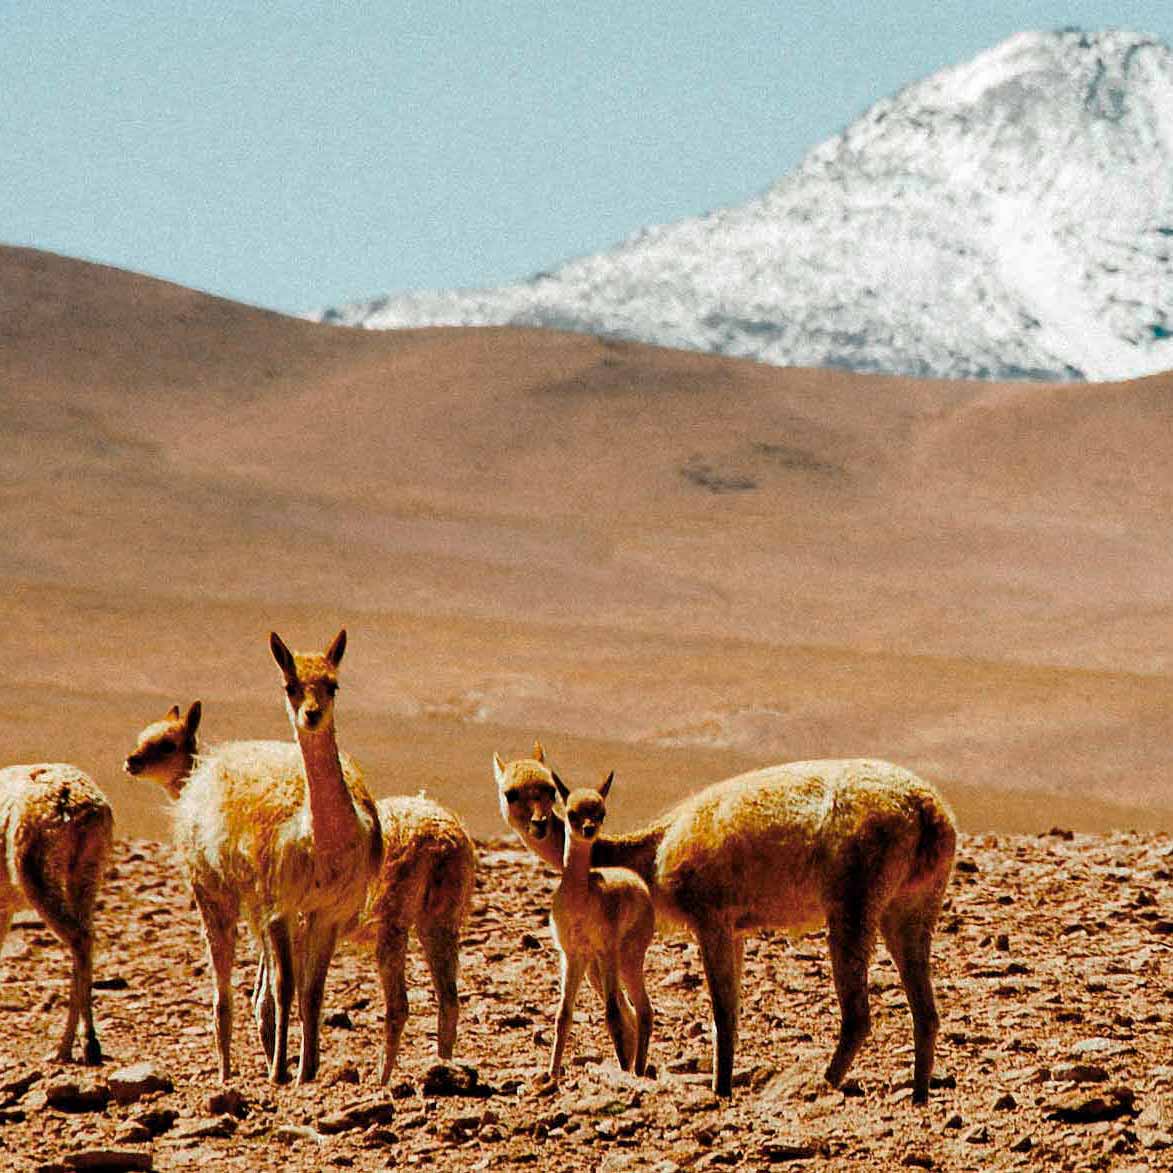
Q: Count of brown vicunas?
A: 5